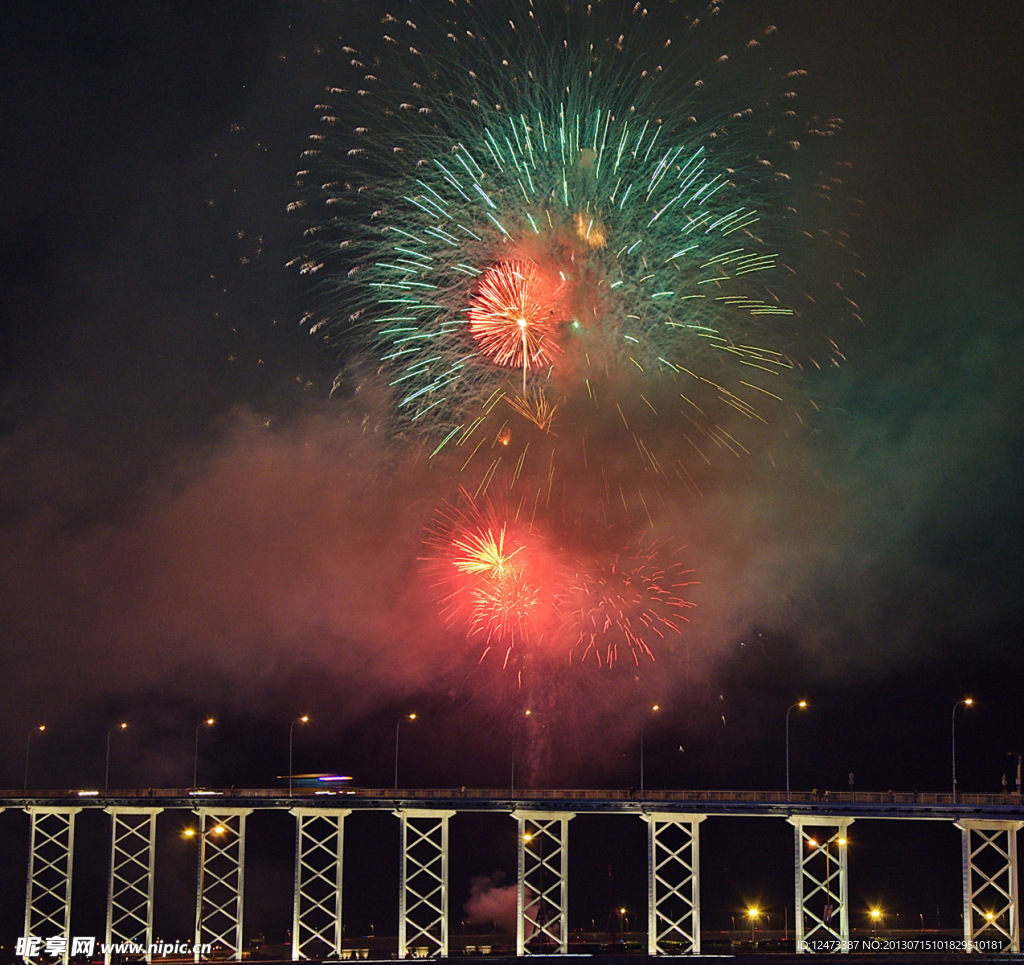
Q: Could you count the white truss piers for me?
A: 9